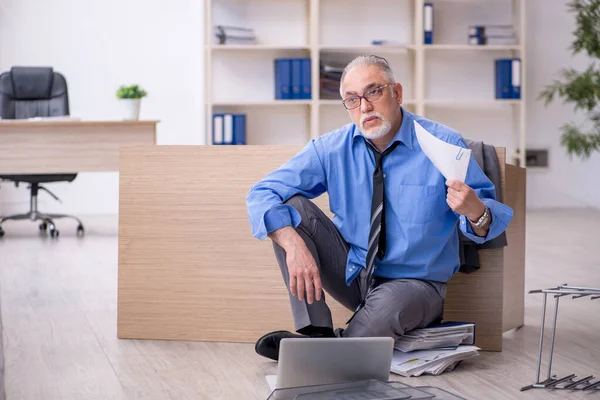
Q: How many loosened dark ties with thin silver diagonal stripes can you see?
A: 1